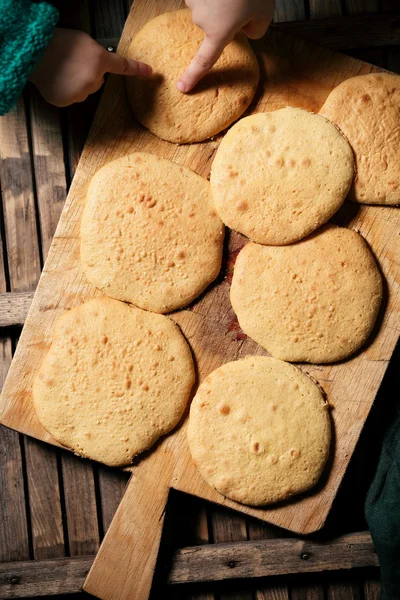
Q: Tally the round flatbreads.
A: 7